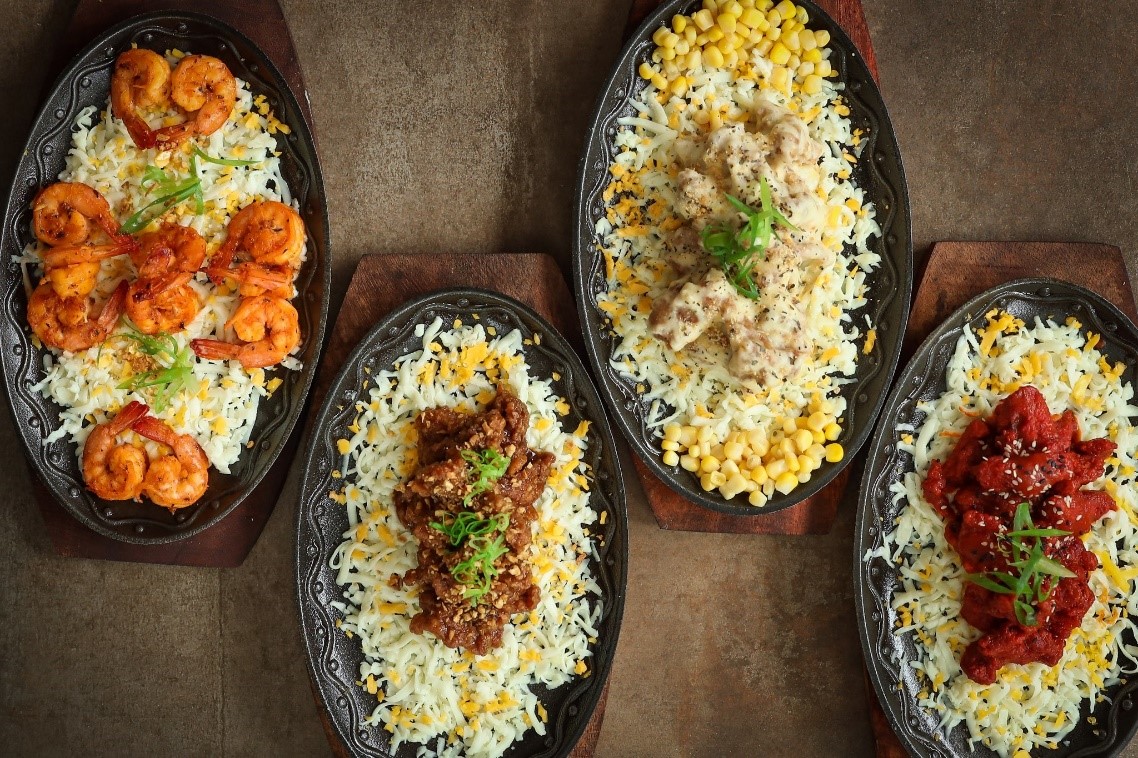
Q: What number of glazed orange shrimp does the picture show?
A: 12